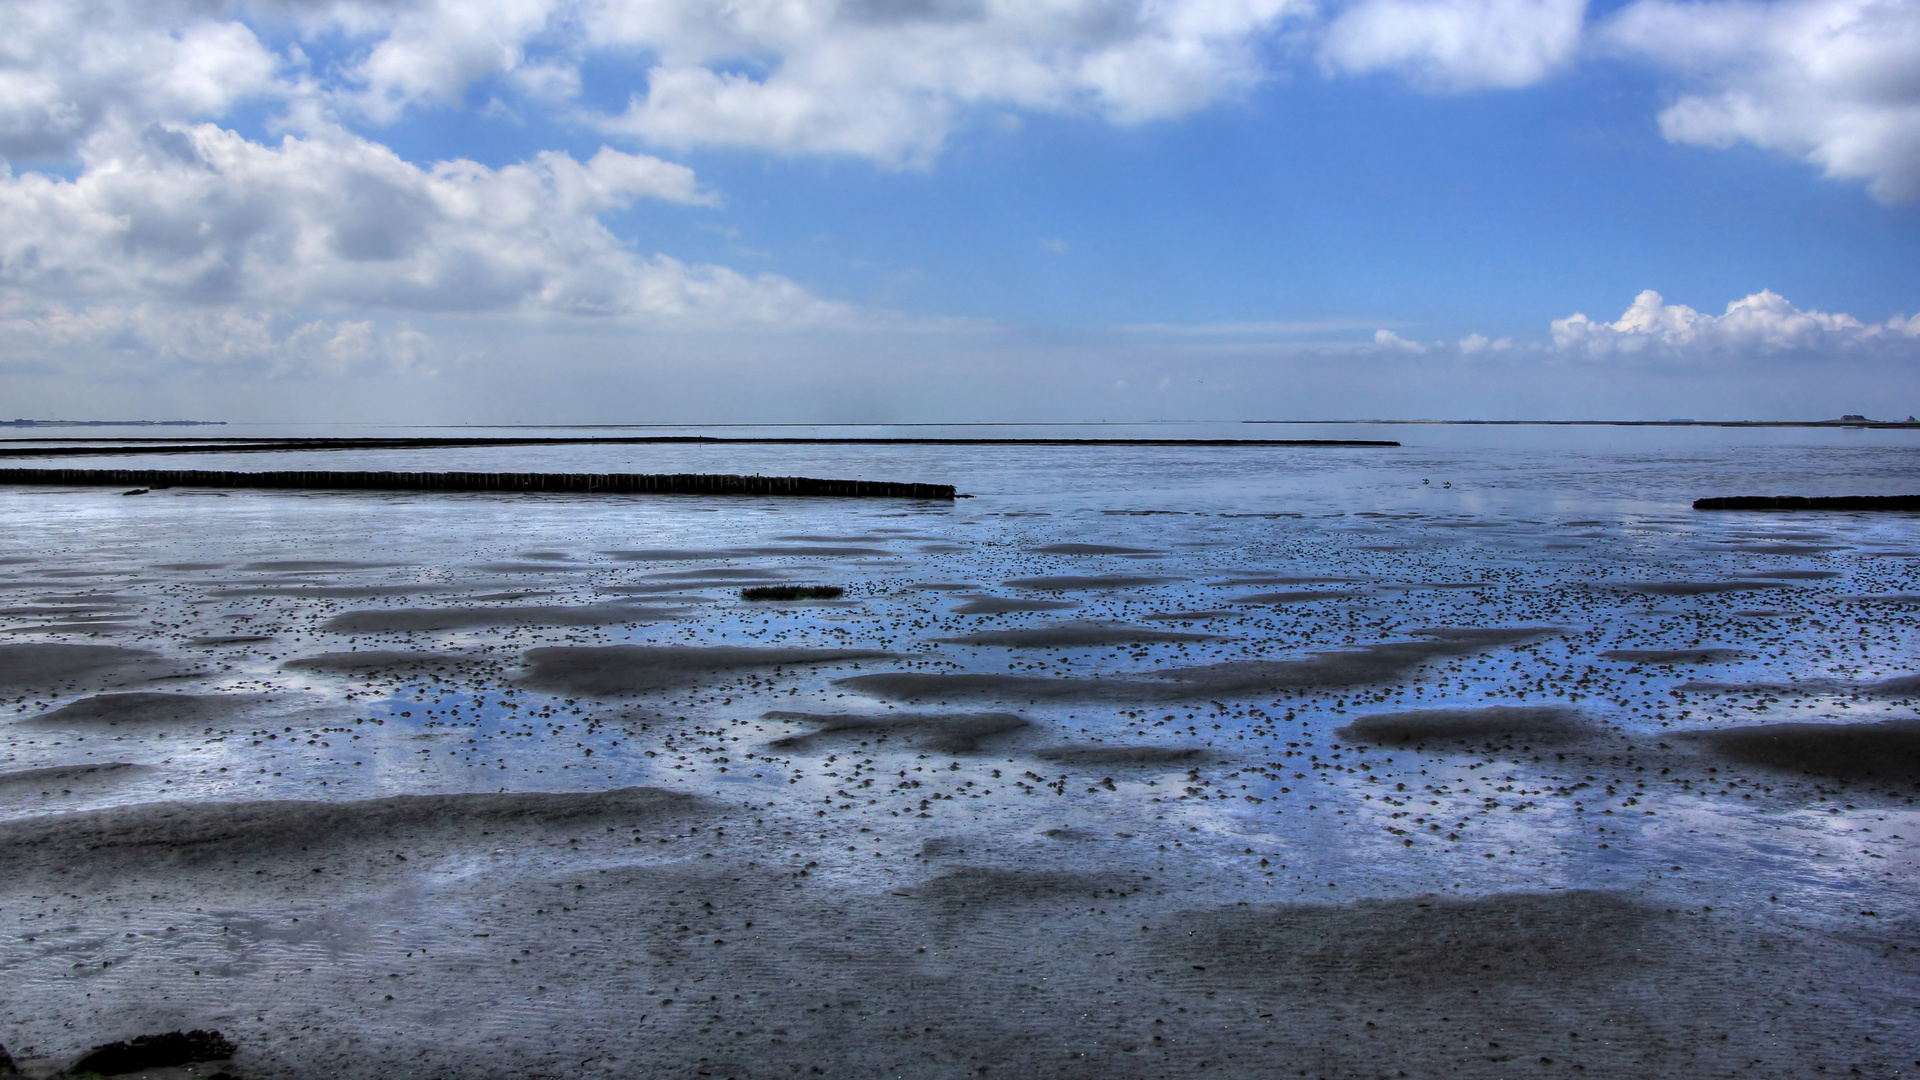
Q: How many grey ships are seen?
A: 0